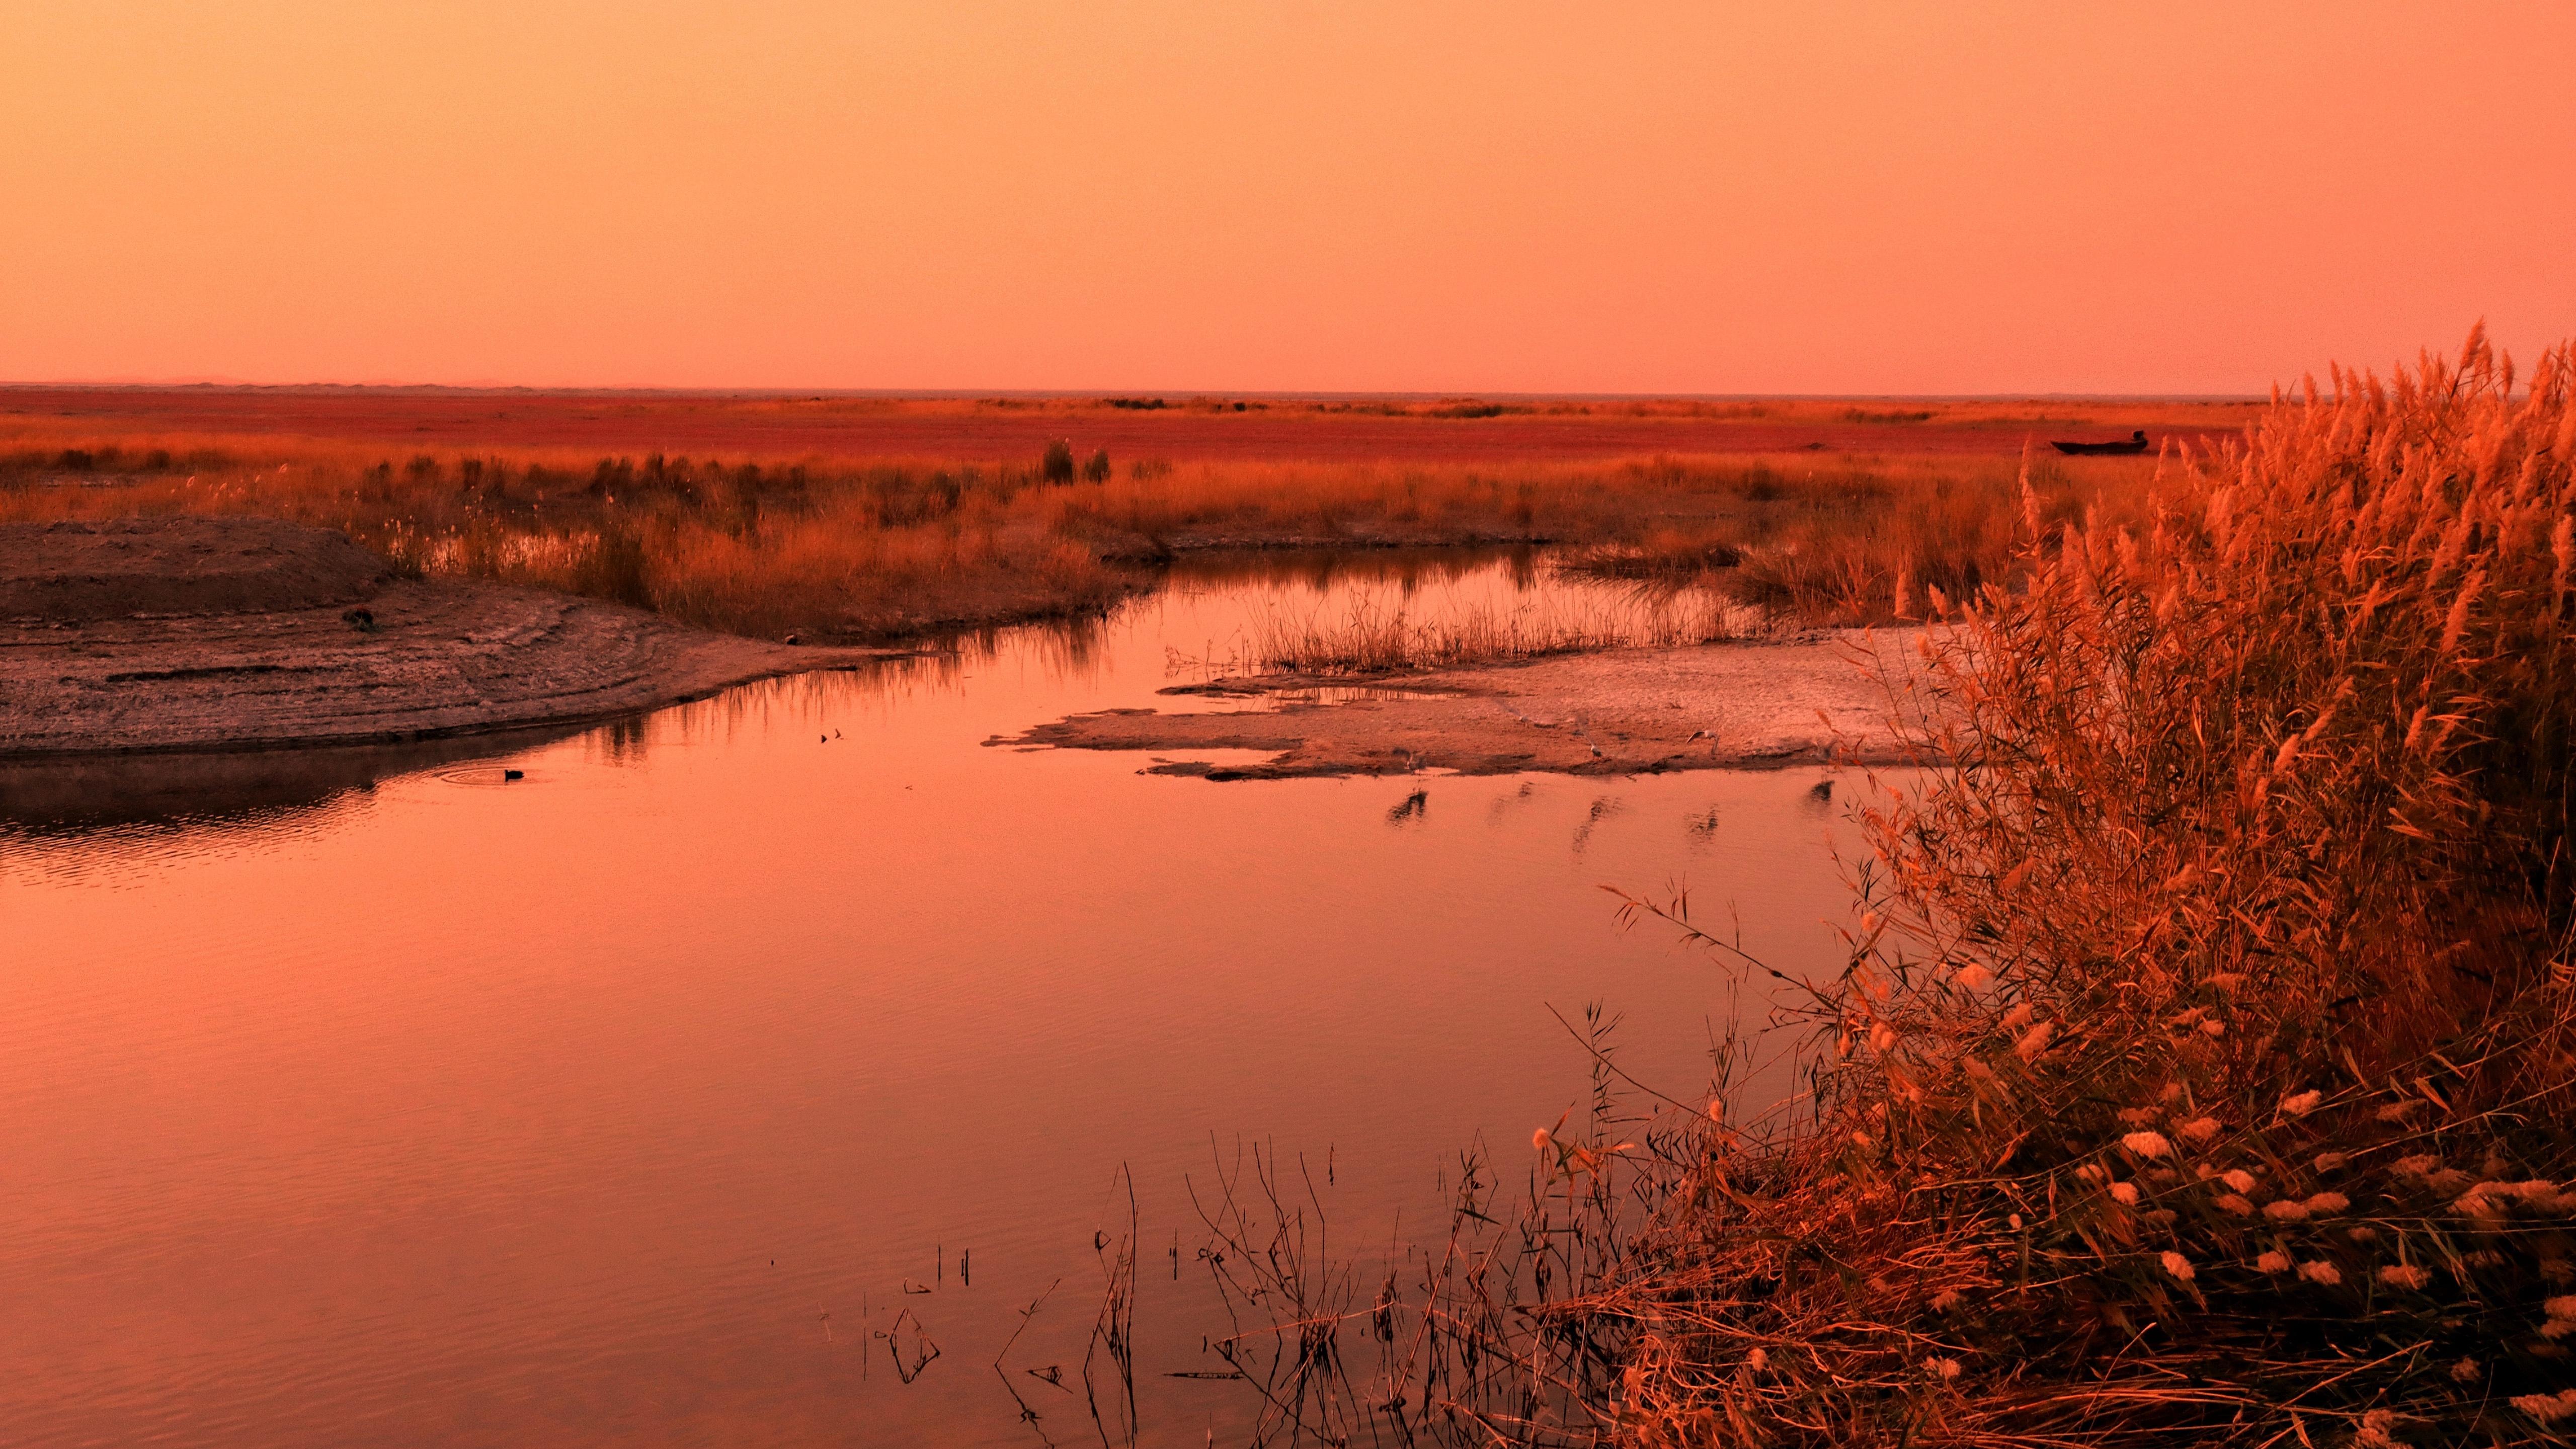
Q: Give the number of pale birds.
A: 5